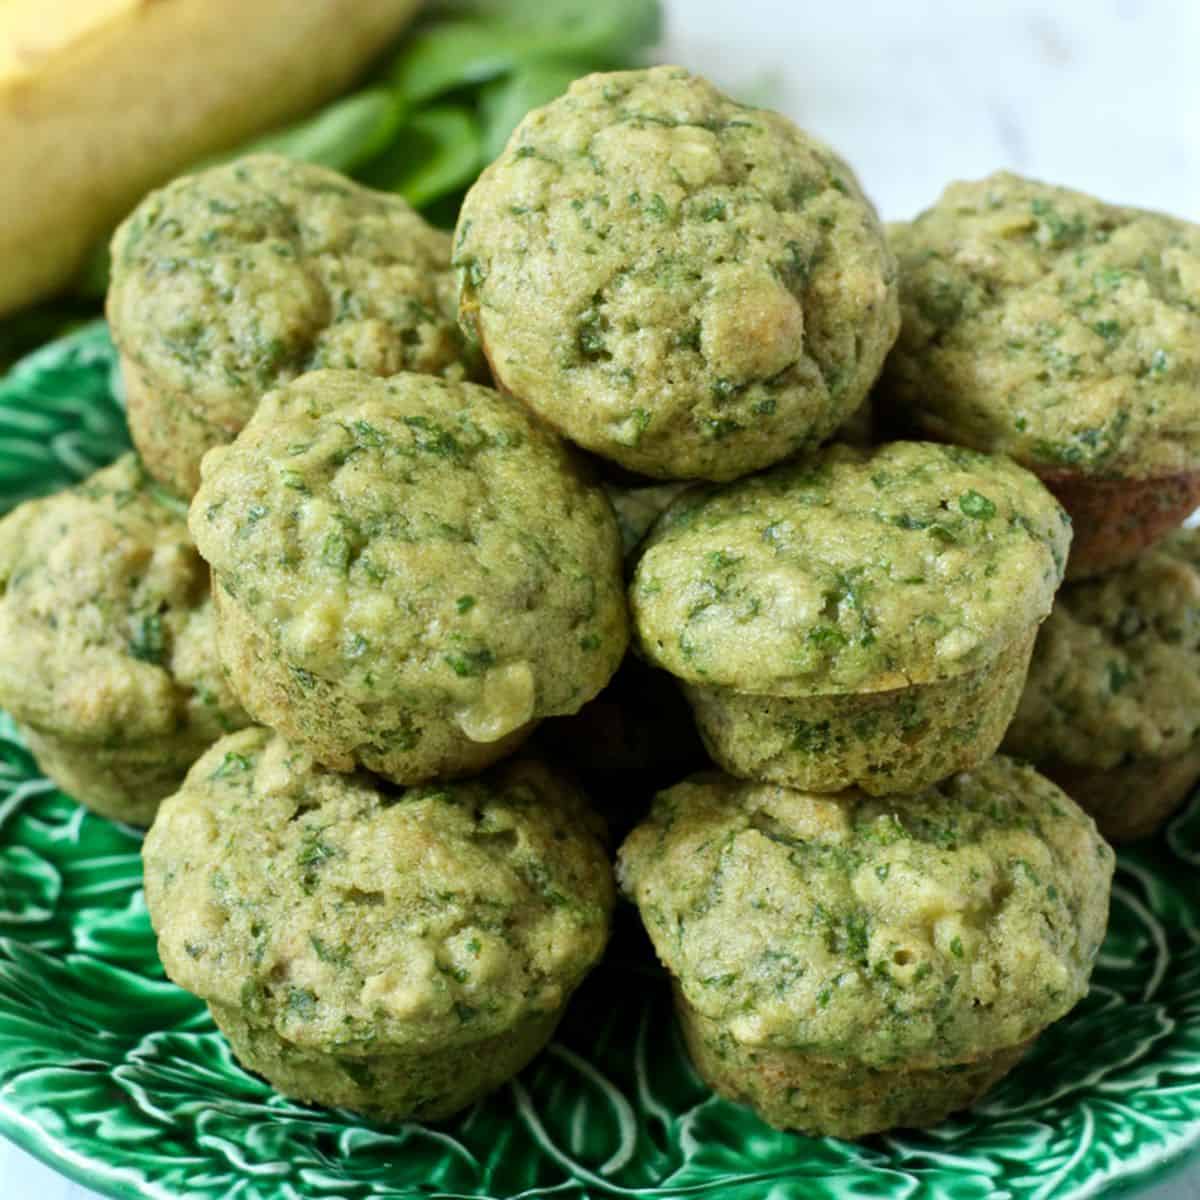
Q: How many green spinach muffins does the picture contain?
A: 9